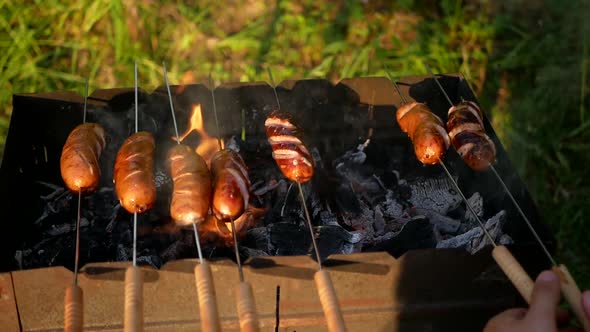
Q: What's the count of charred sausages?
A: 2